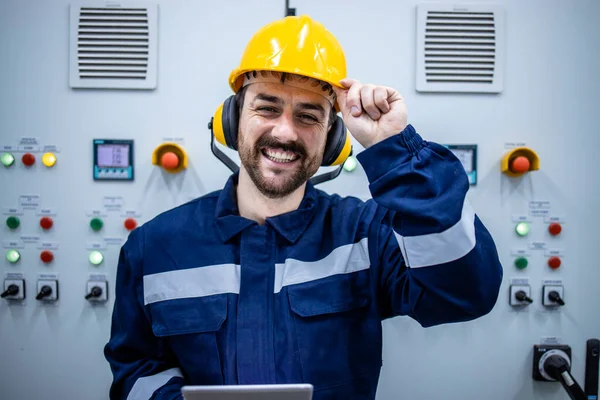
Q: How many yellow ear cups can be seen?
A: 2